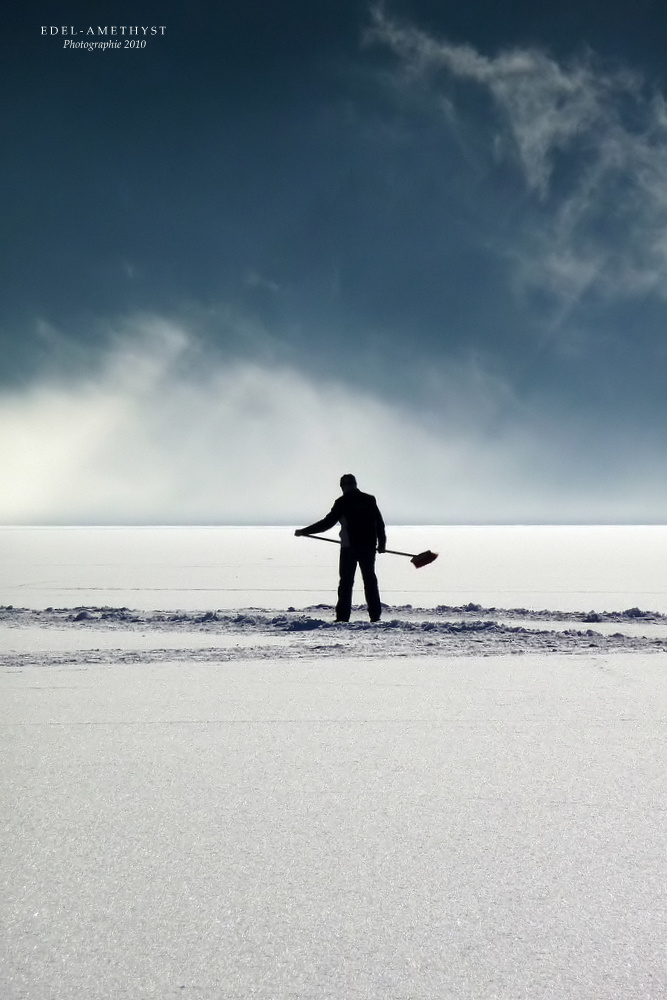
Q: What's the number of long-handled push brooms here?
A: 1